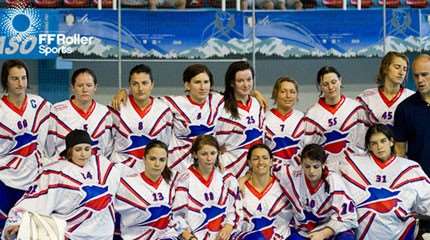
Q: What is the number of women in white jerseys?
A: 14